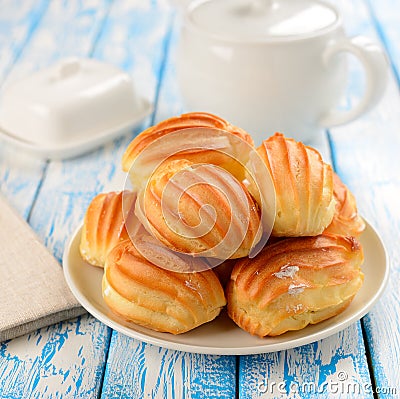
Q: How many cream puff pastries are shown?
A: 7